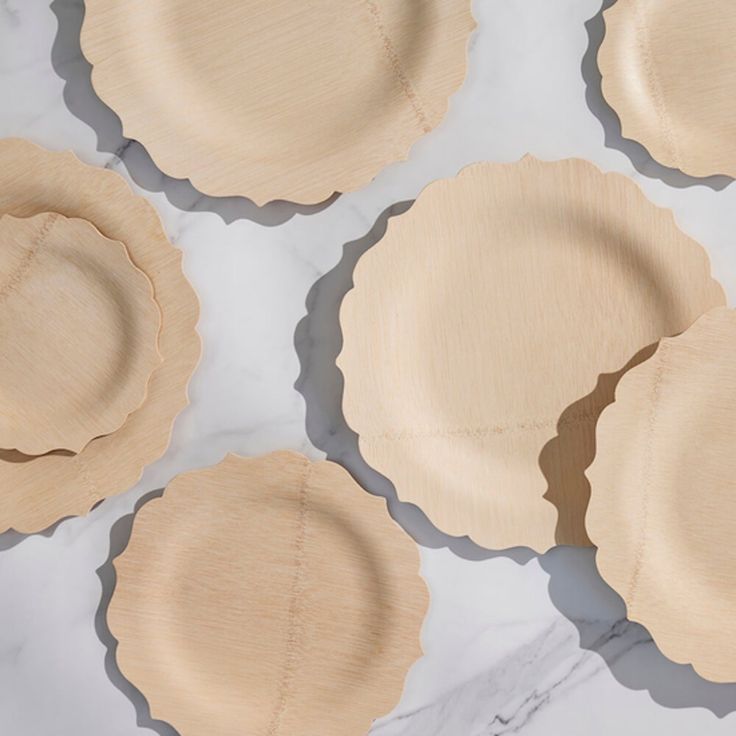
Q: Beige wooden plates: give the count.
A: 7